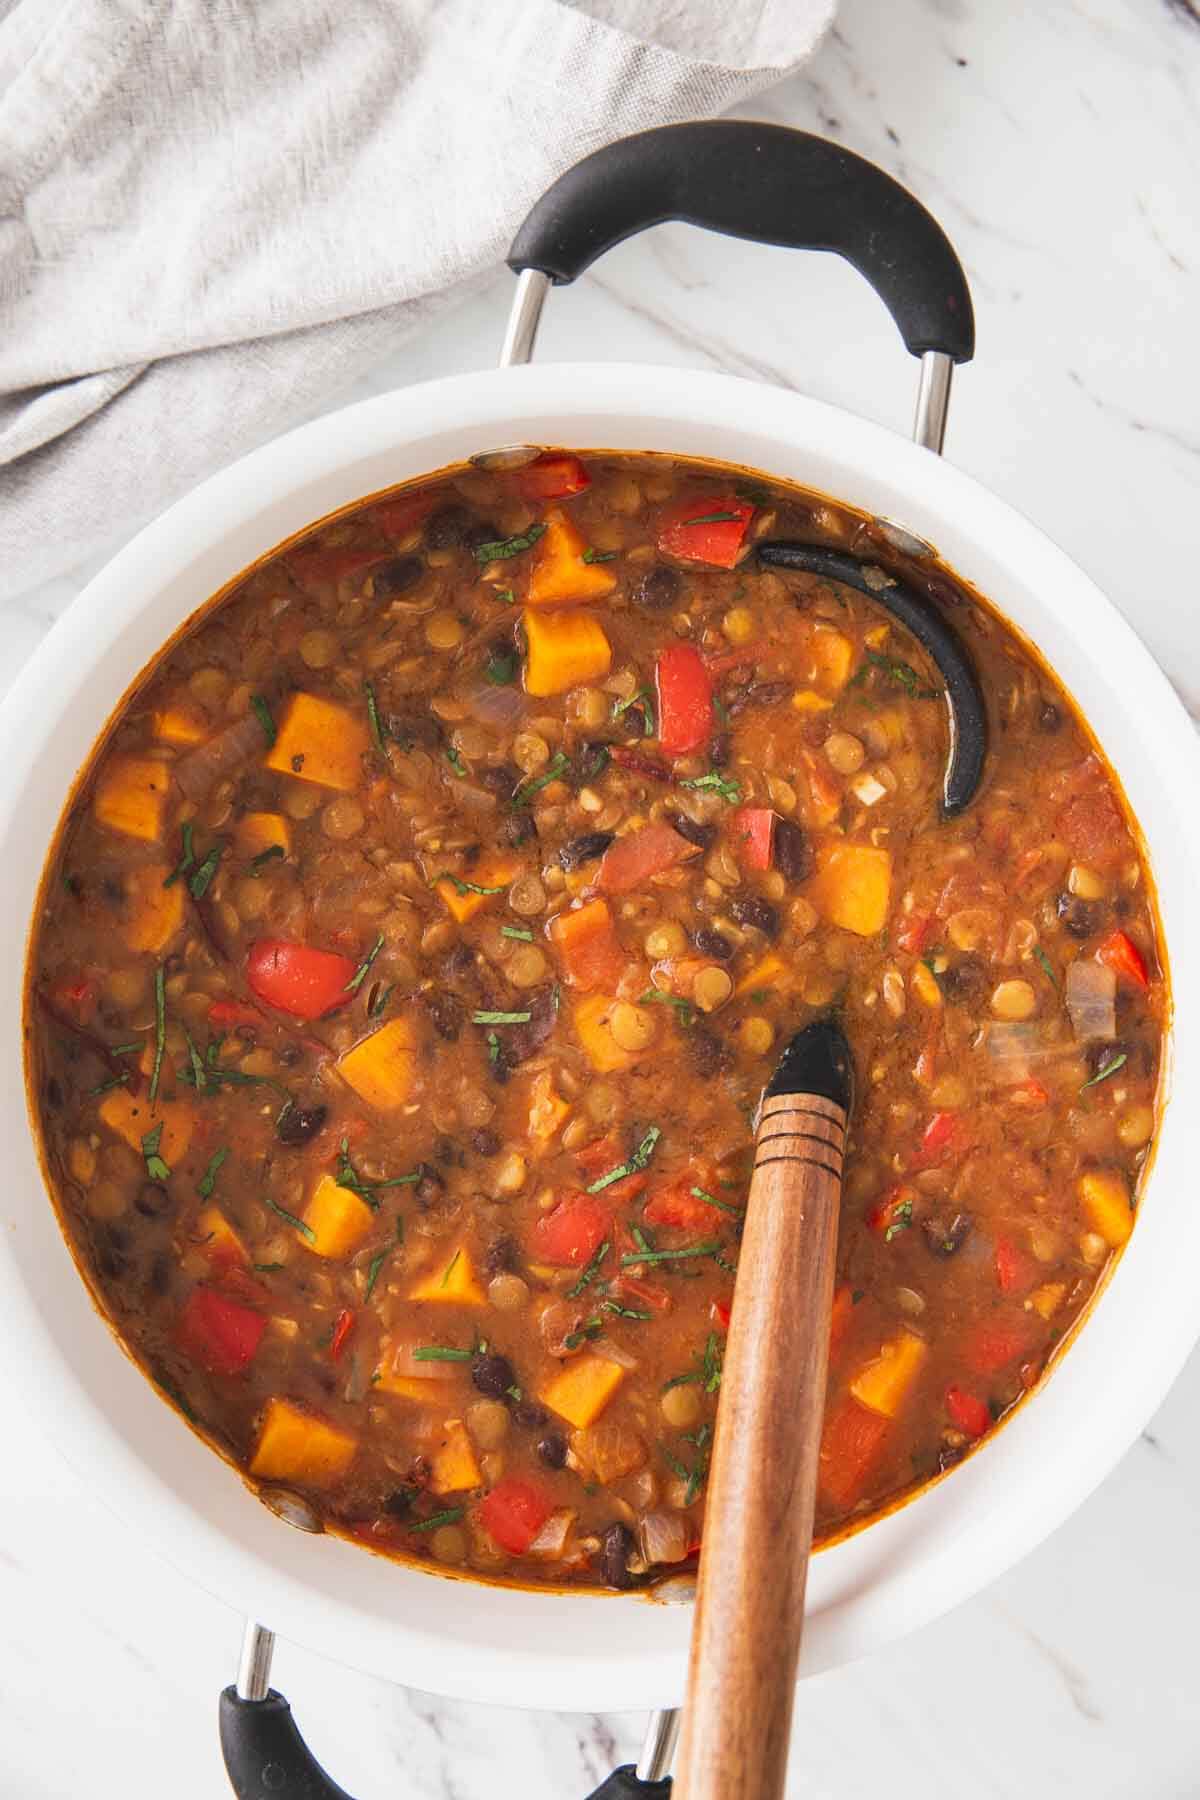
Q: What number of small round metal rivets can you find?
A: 4